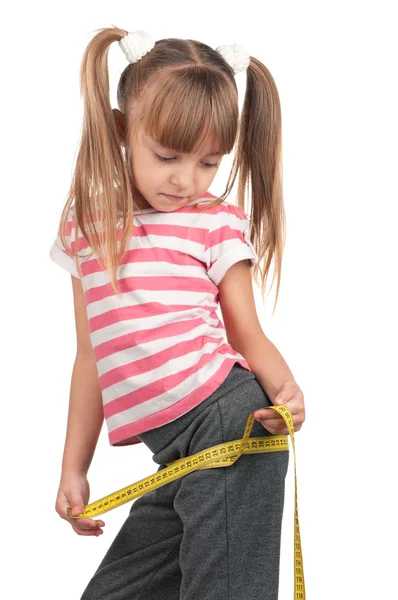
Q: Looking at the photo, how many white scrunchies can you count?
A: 2